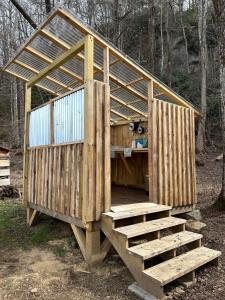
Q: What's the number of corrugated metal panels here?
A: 2